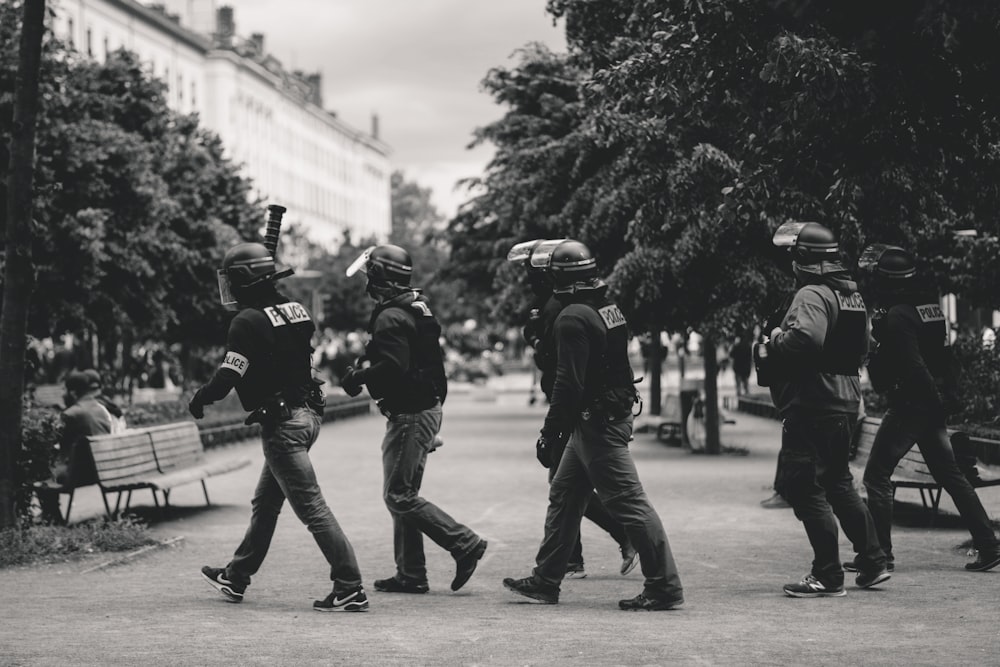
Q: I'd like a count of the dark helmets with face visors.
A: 6